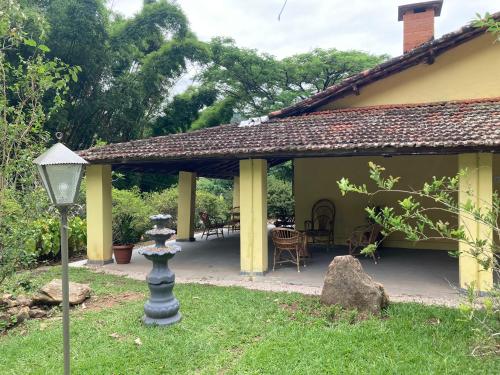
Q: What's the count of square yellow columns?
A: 5